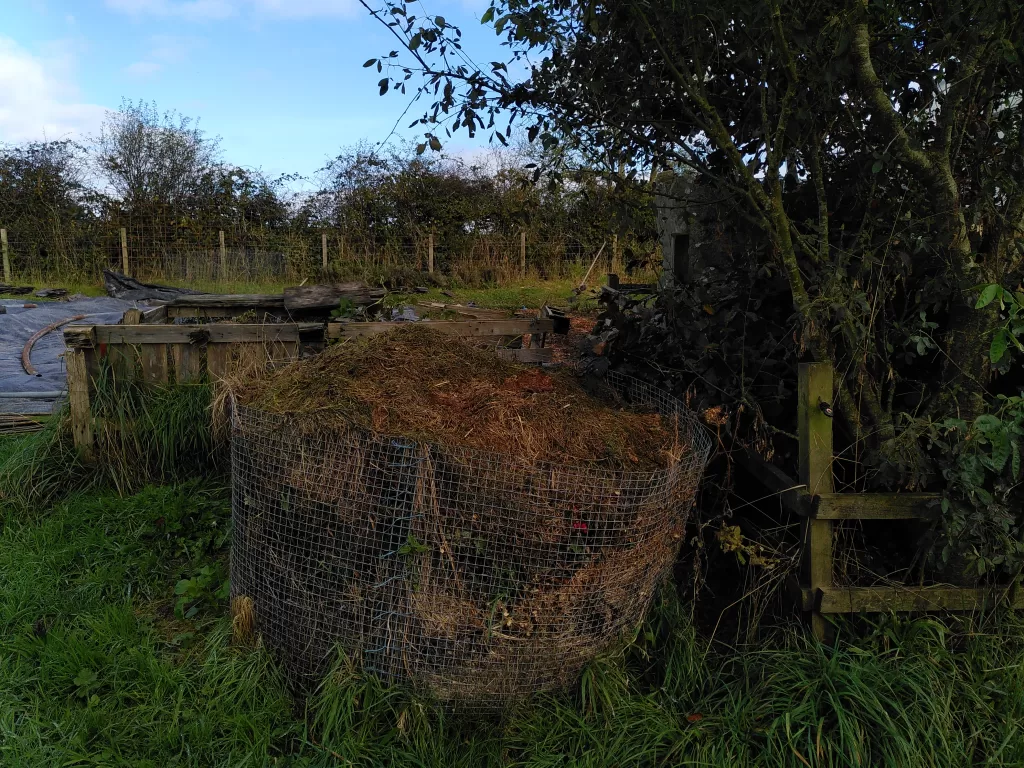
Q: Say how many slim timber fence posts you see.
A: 7